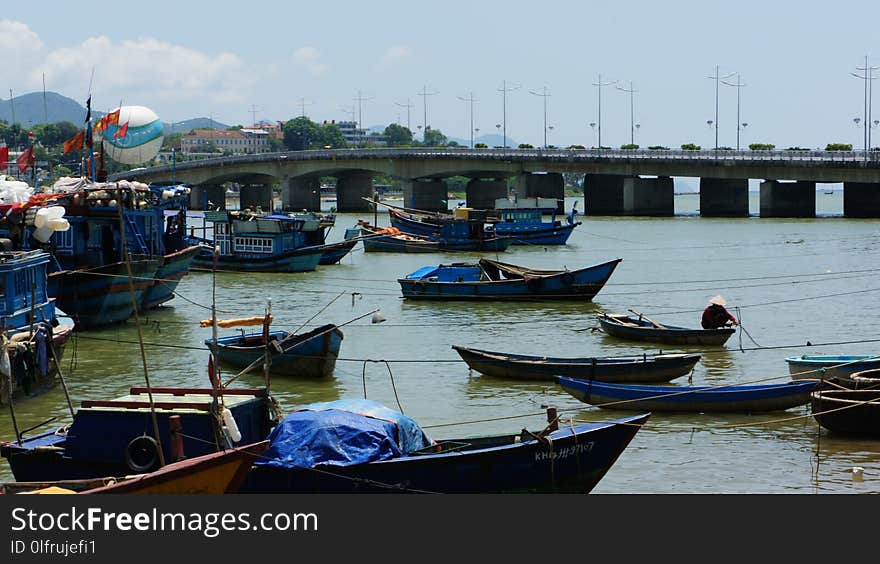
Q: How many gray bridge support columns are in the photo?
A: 12